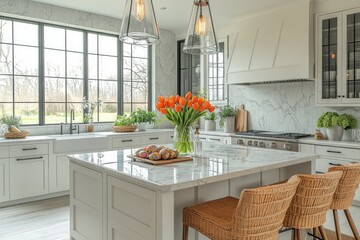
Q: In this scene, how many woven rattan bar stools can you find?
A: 3